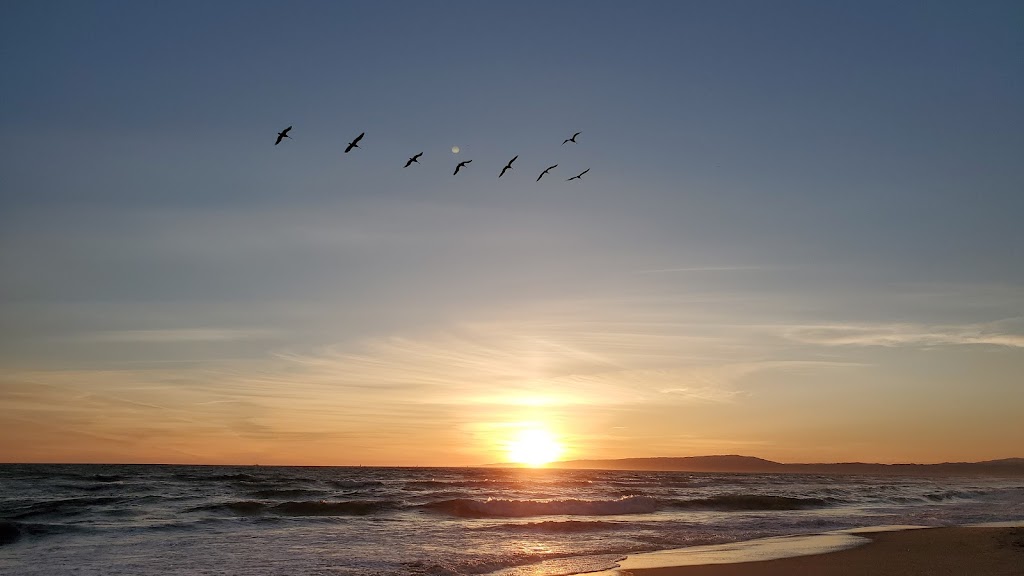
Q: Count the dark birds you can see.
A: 8